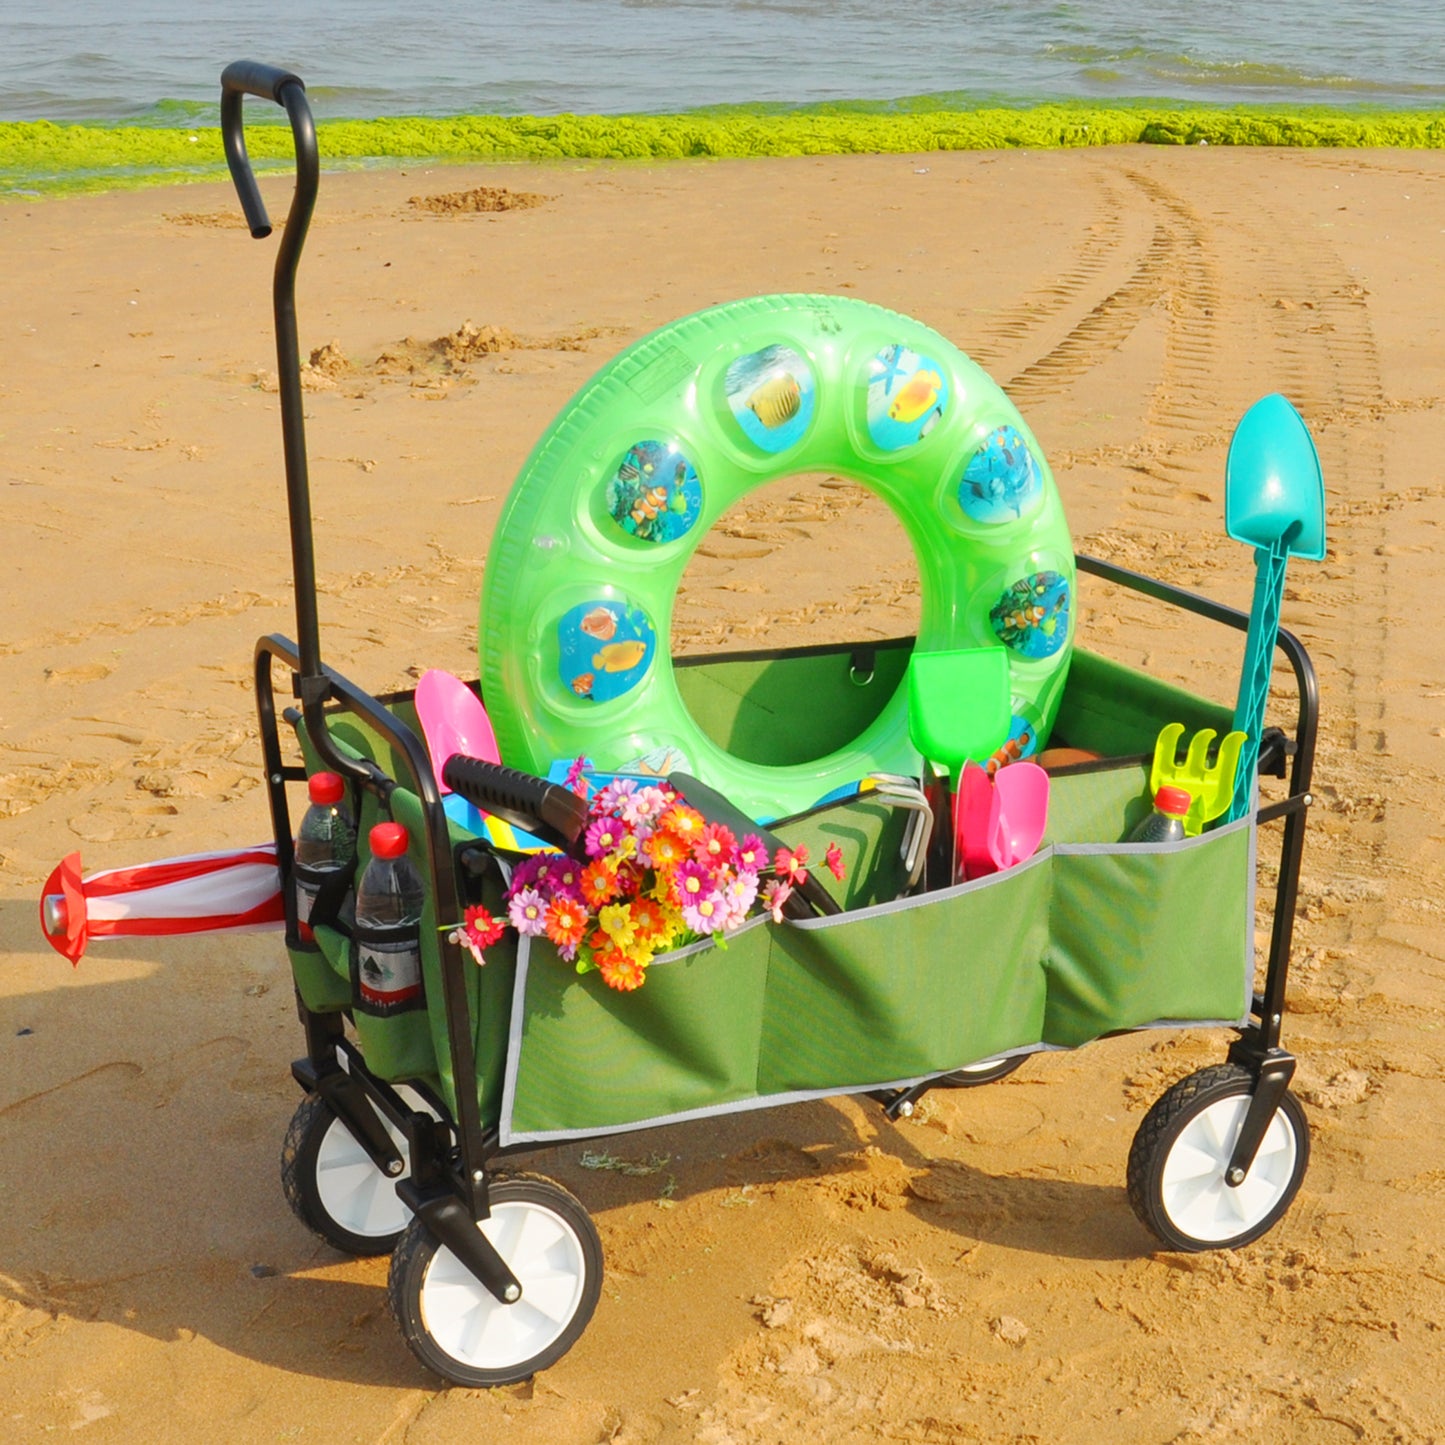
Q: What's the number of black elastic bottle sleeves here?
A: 2